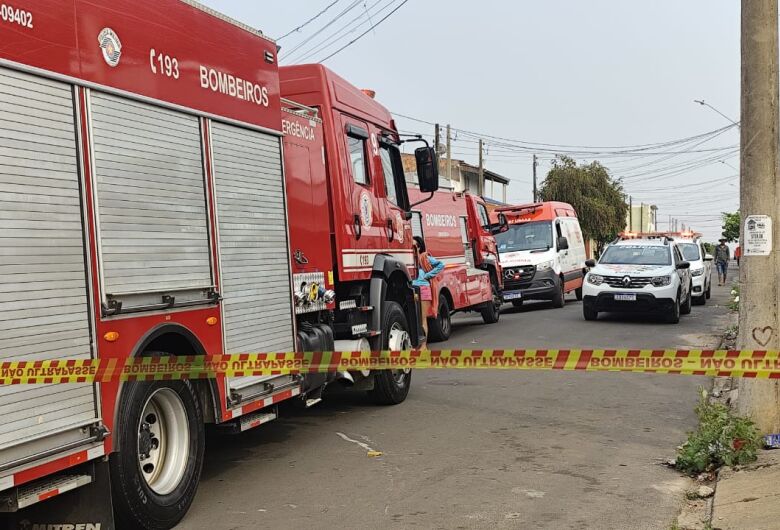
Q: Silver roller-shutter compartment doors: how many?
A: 3